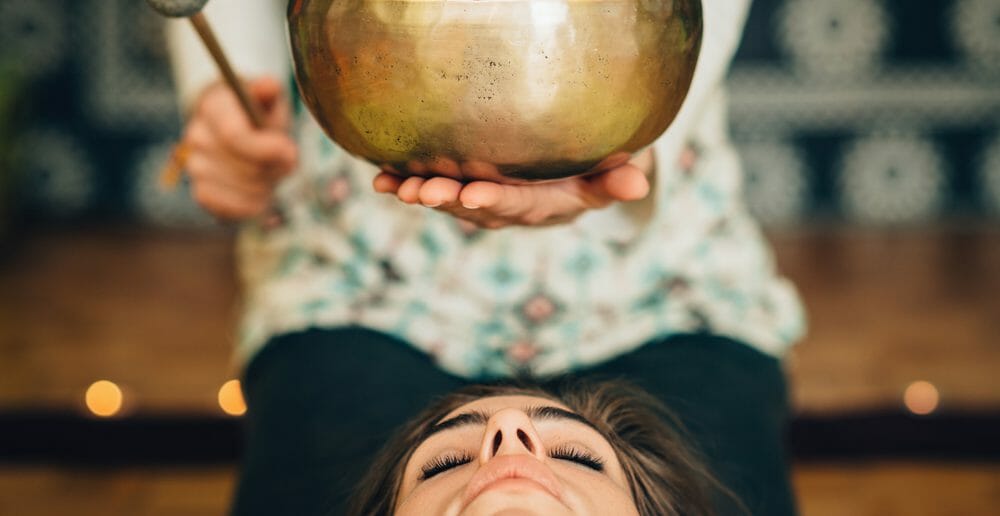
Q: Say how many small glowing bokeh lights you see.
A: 3